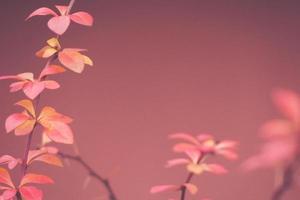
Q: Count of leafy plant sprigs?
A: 3